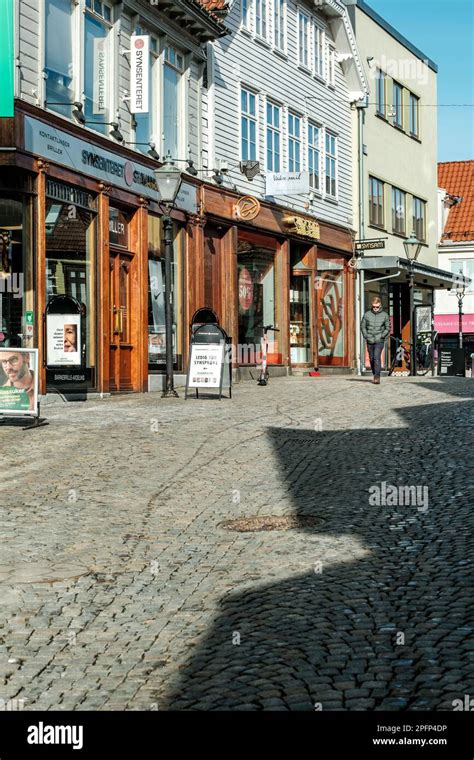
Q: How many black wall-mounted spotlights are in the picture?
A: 5